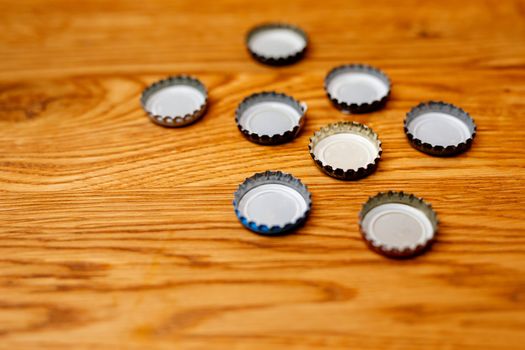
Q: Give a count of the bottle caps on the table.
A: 8